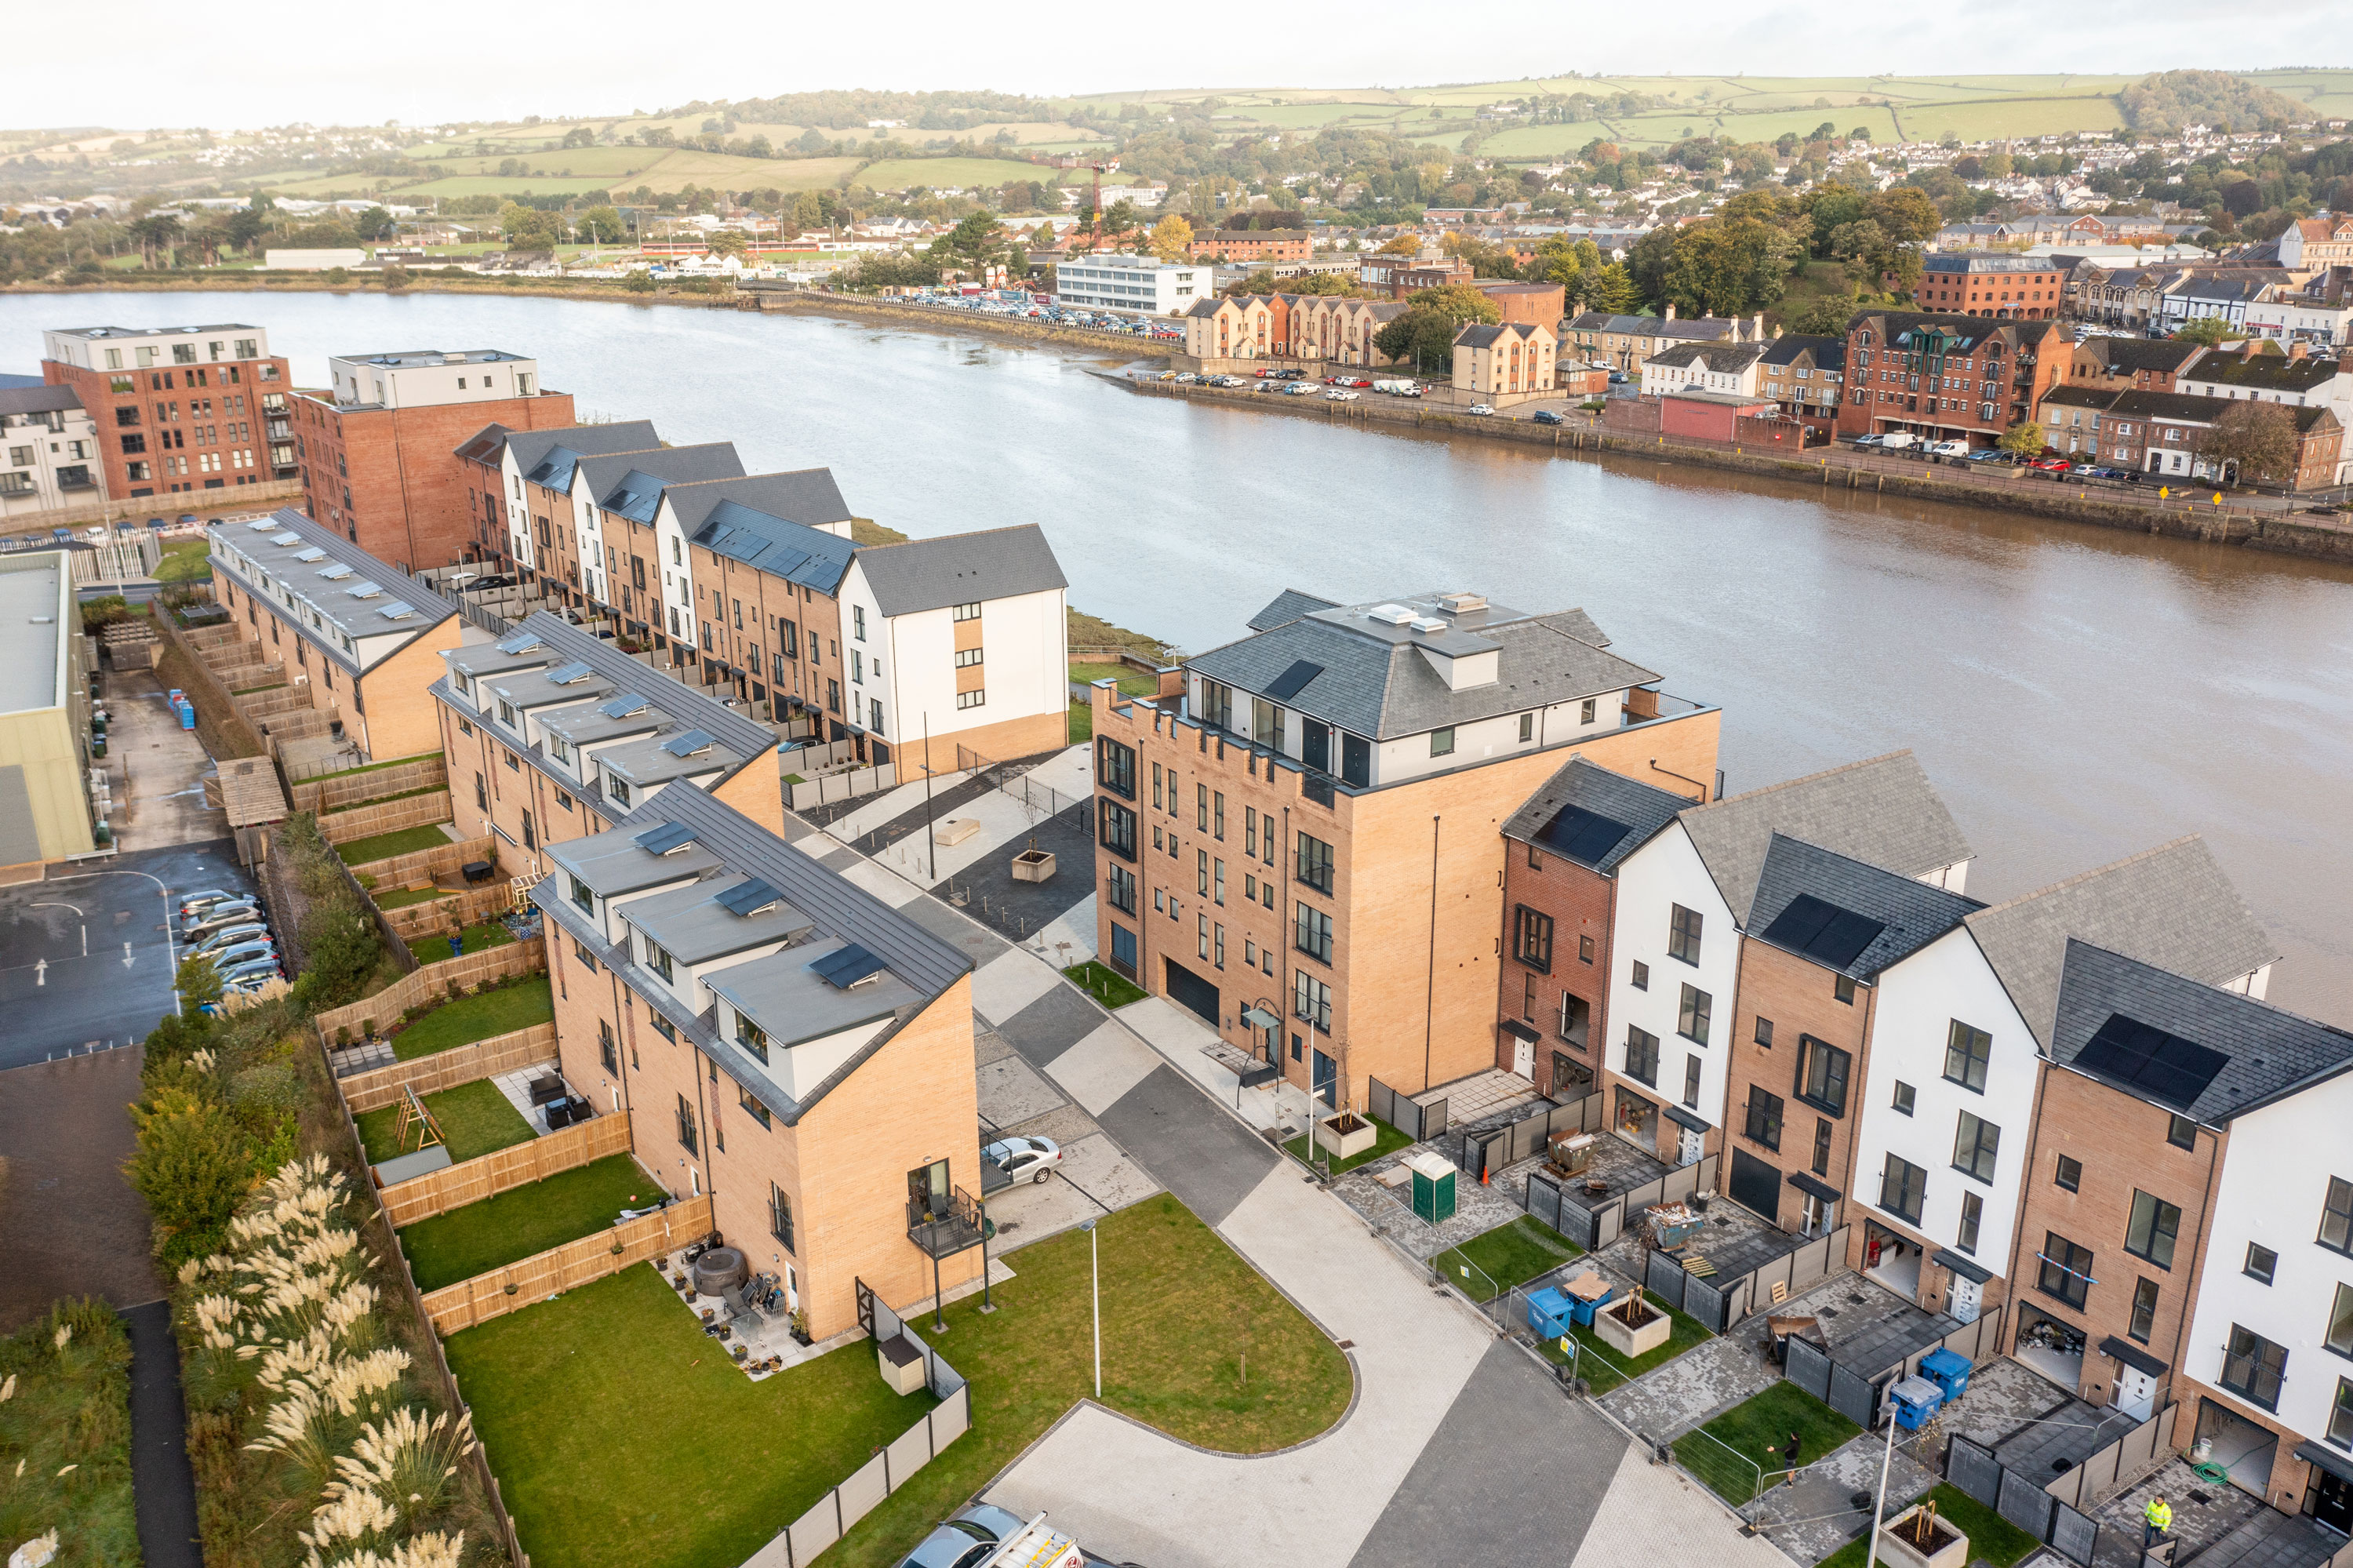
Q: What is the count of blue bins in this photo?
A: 4